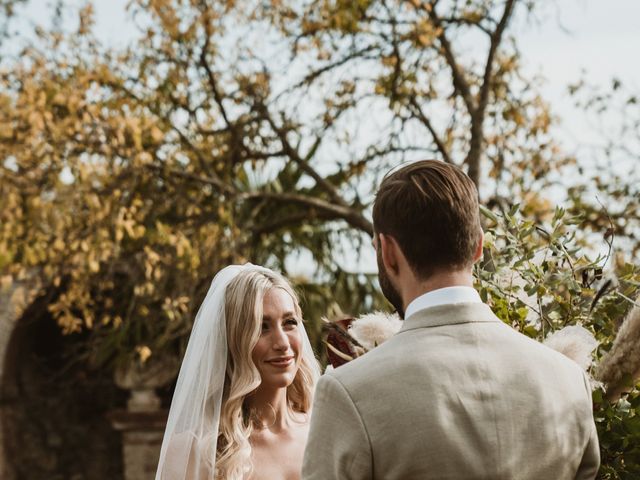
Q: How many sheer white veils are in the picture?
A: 1